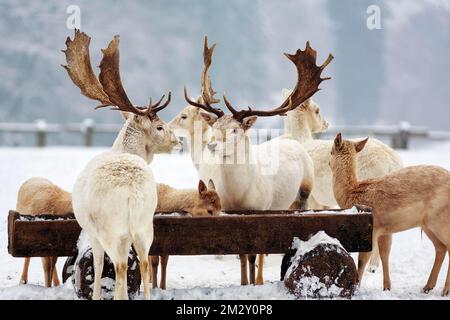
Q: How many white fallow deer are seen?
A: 4